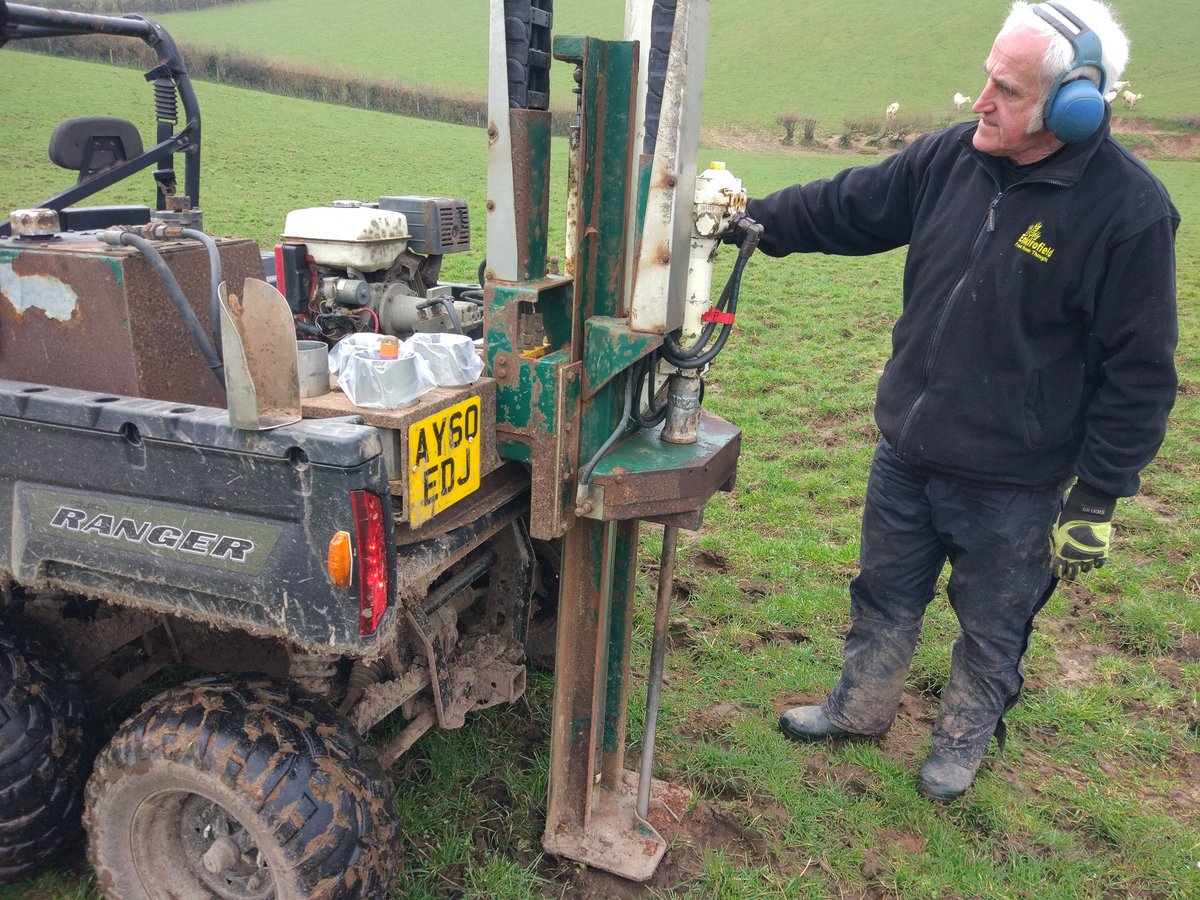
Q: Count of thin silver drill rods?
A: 1